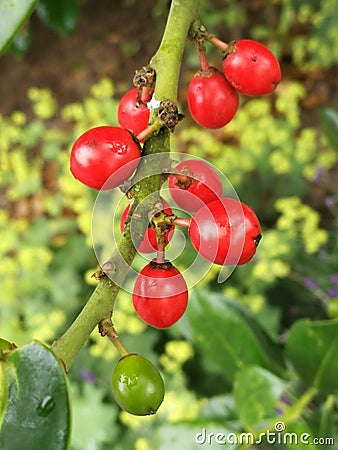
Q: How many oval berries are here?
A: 9